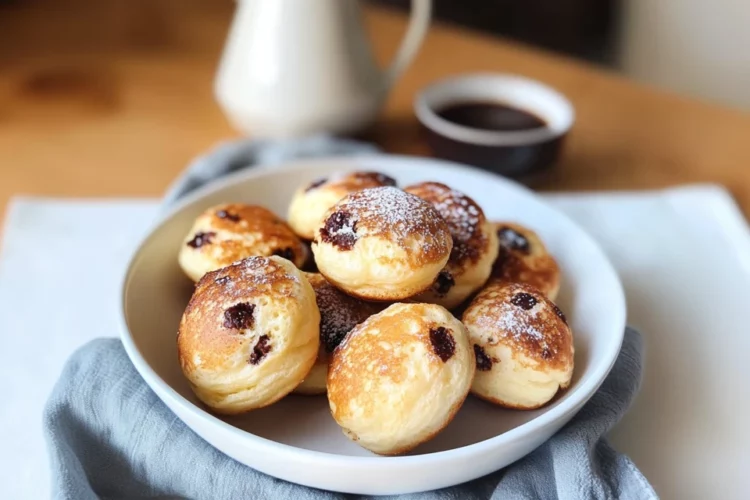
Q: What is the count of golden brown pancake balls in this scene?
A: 9